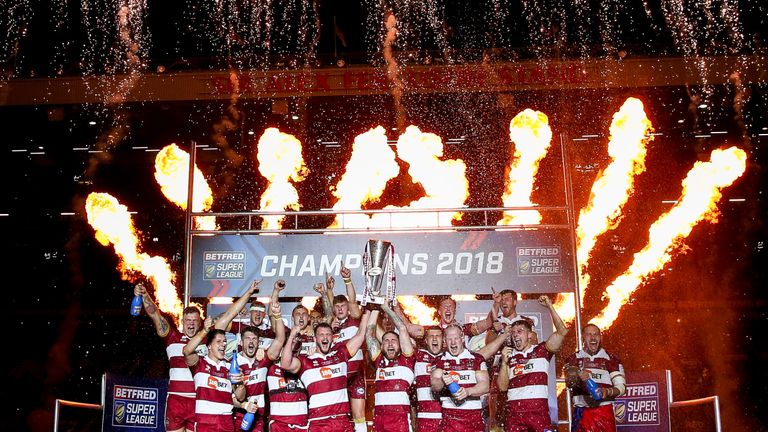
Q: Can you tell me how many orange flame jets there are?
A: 8